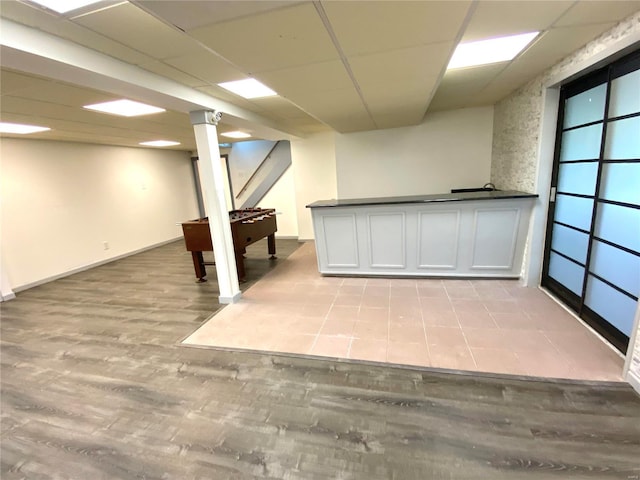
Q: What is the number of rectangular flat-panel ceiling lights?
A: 7